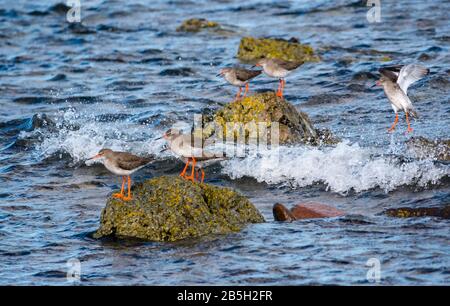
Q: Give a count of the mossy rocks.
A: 4